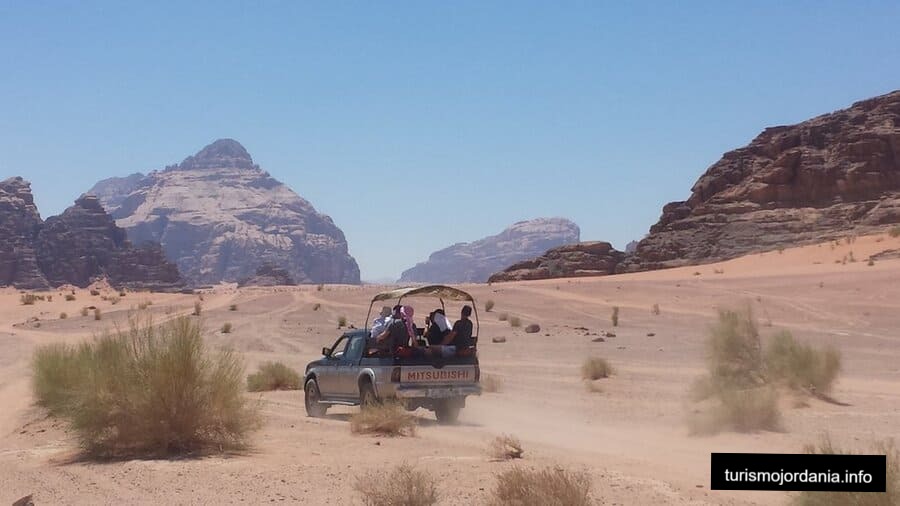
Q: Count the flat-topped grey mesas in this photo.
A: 1